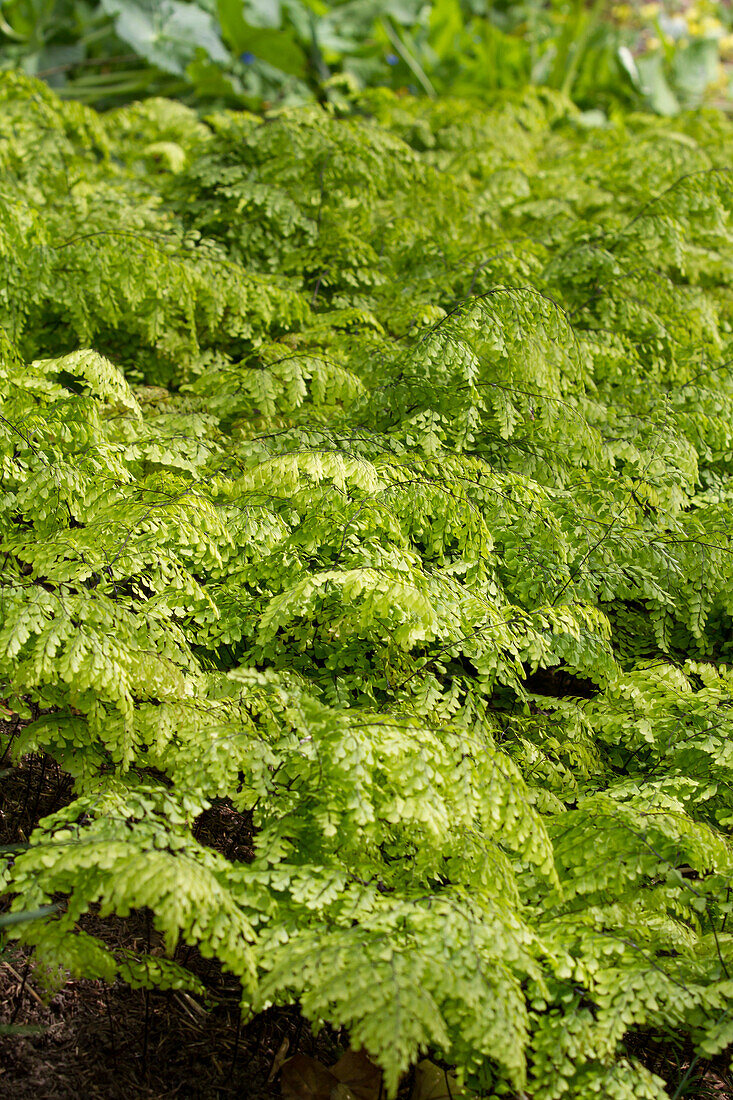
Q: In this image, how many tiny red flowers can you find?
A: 0